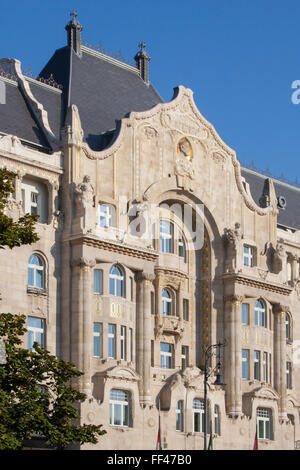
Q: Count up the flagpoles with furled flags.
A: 3